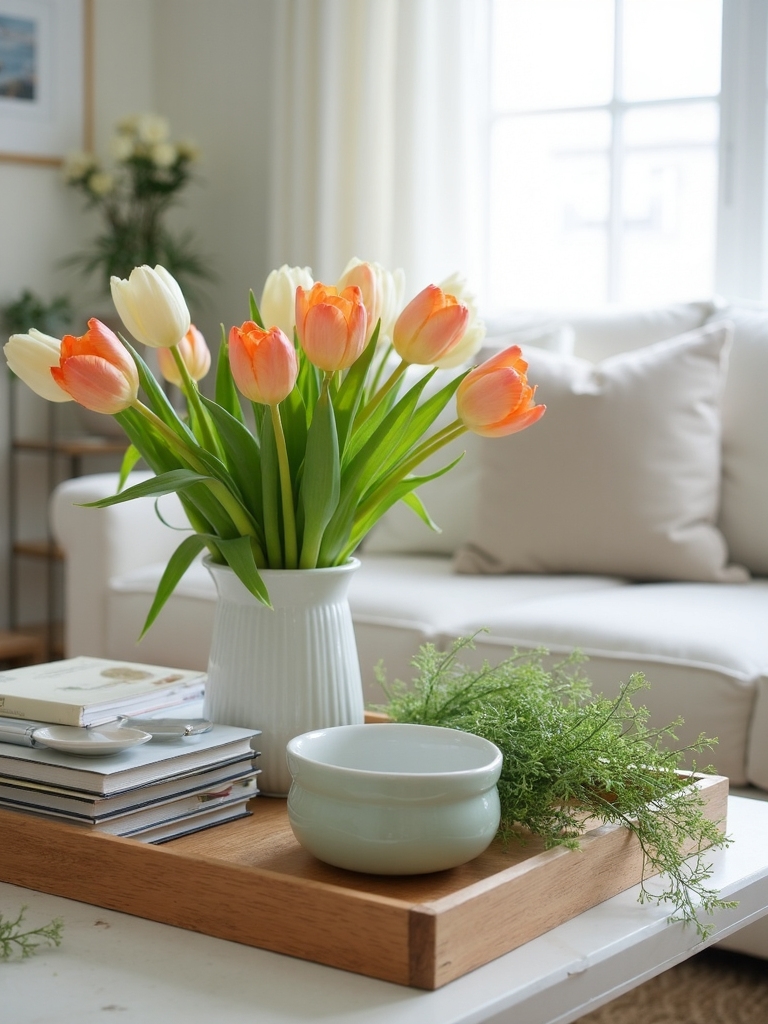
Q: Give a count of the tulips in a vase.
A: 12